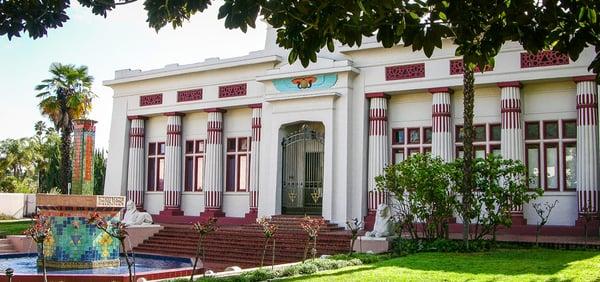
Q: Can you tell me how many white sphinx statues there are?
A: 2